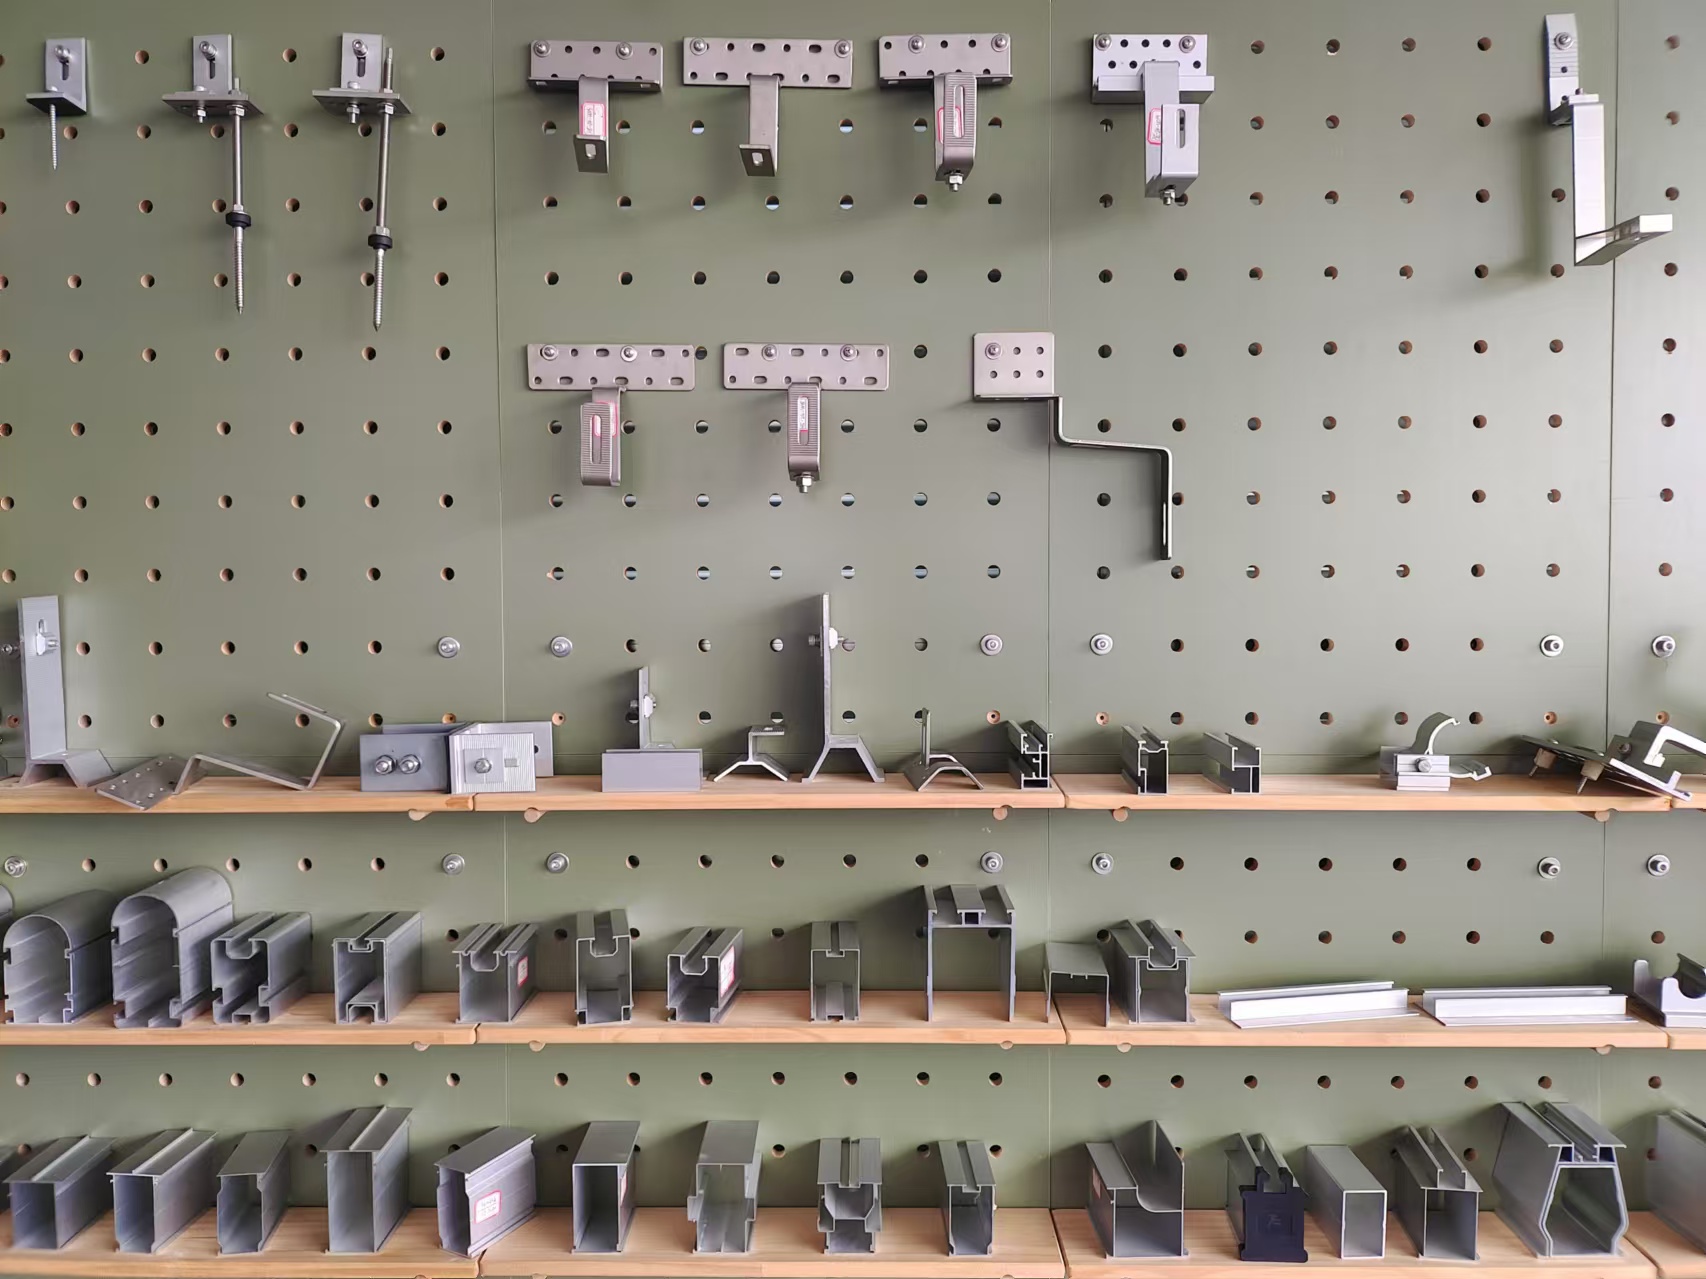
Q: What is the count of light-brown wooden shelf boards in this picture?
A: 12